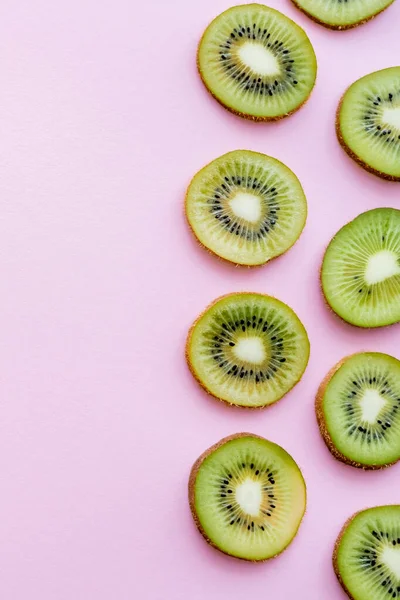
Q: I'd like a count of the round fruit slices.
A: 9